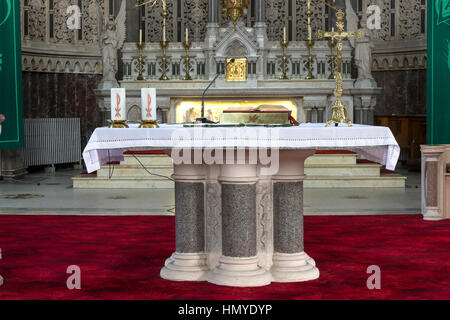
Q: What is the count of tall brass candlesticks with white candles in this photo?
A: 6